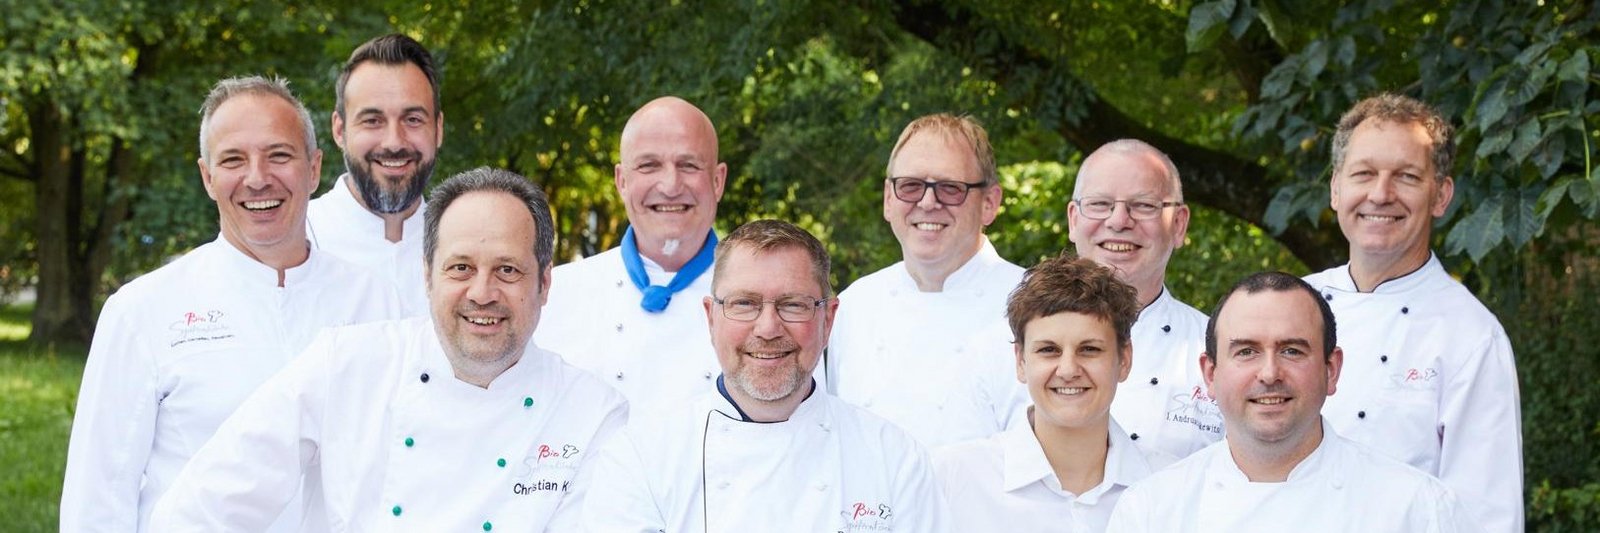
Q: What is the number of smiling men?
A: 9